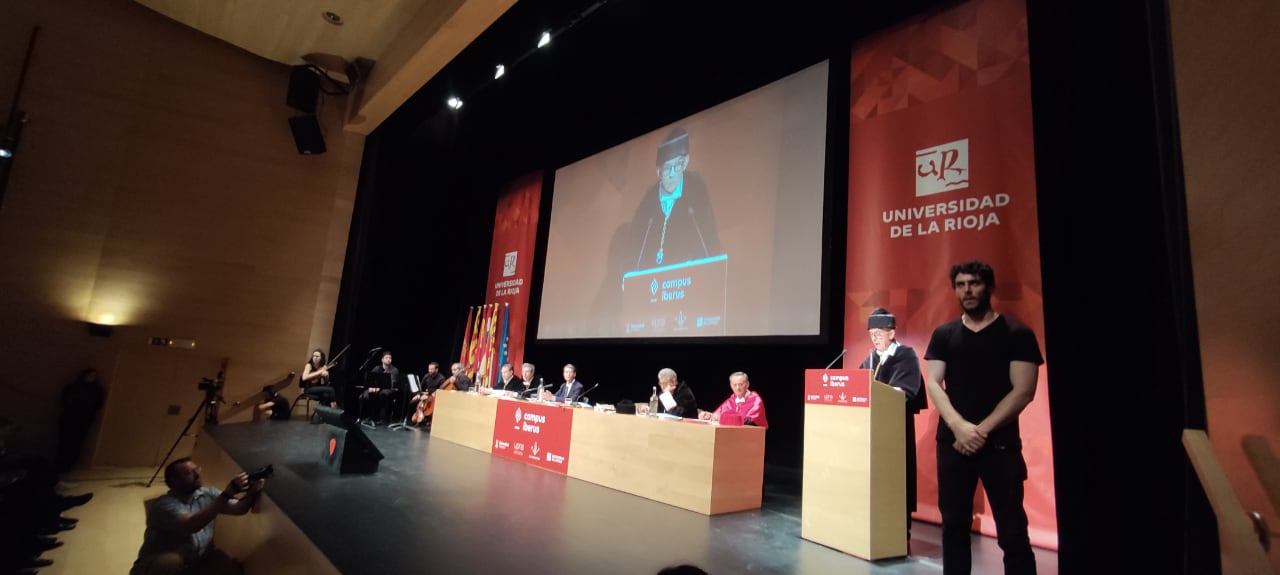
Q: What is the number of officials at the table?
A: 5